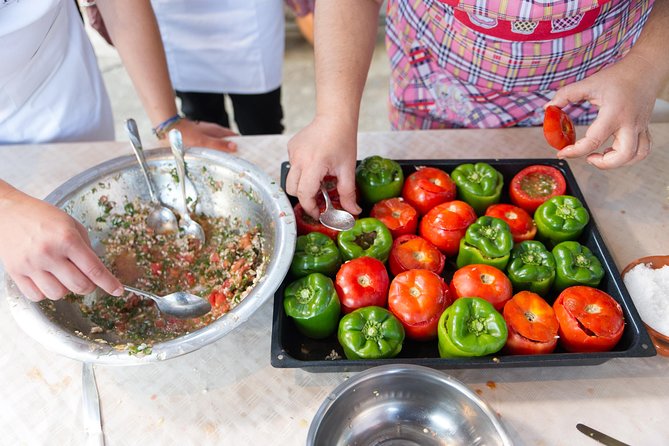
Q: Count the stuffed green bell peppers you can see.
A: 11